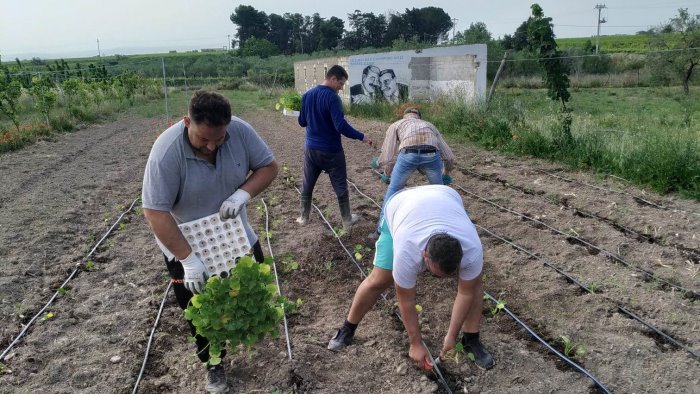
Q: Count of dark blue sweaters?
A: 1